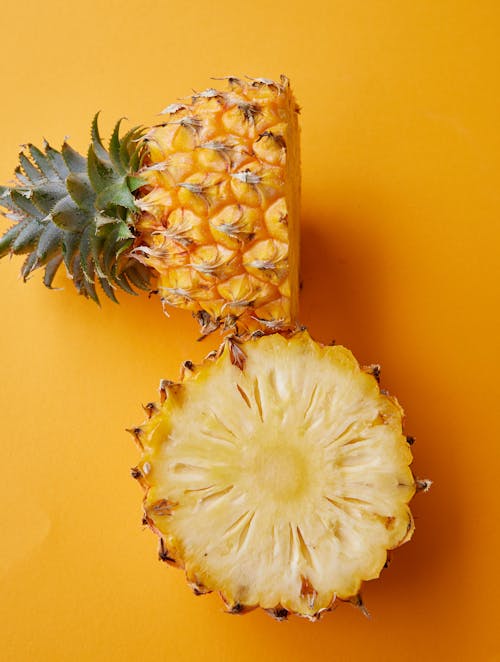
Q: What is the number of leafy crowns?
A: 1